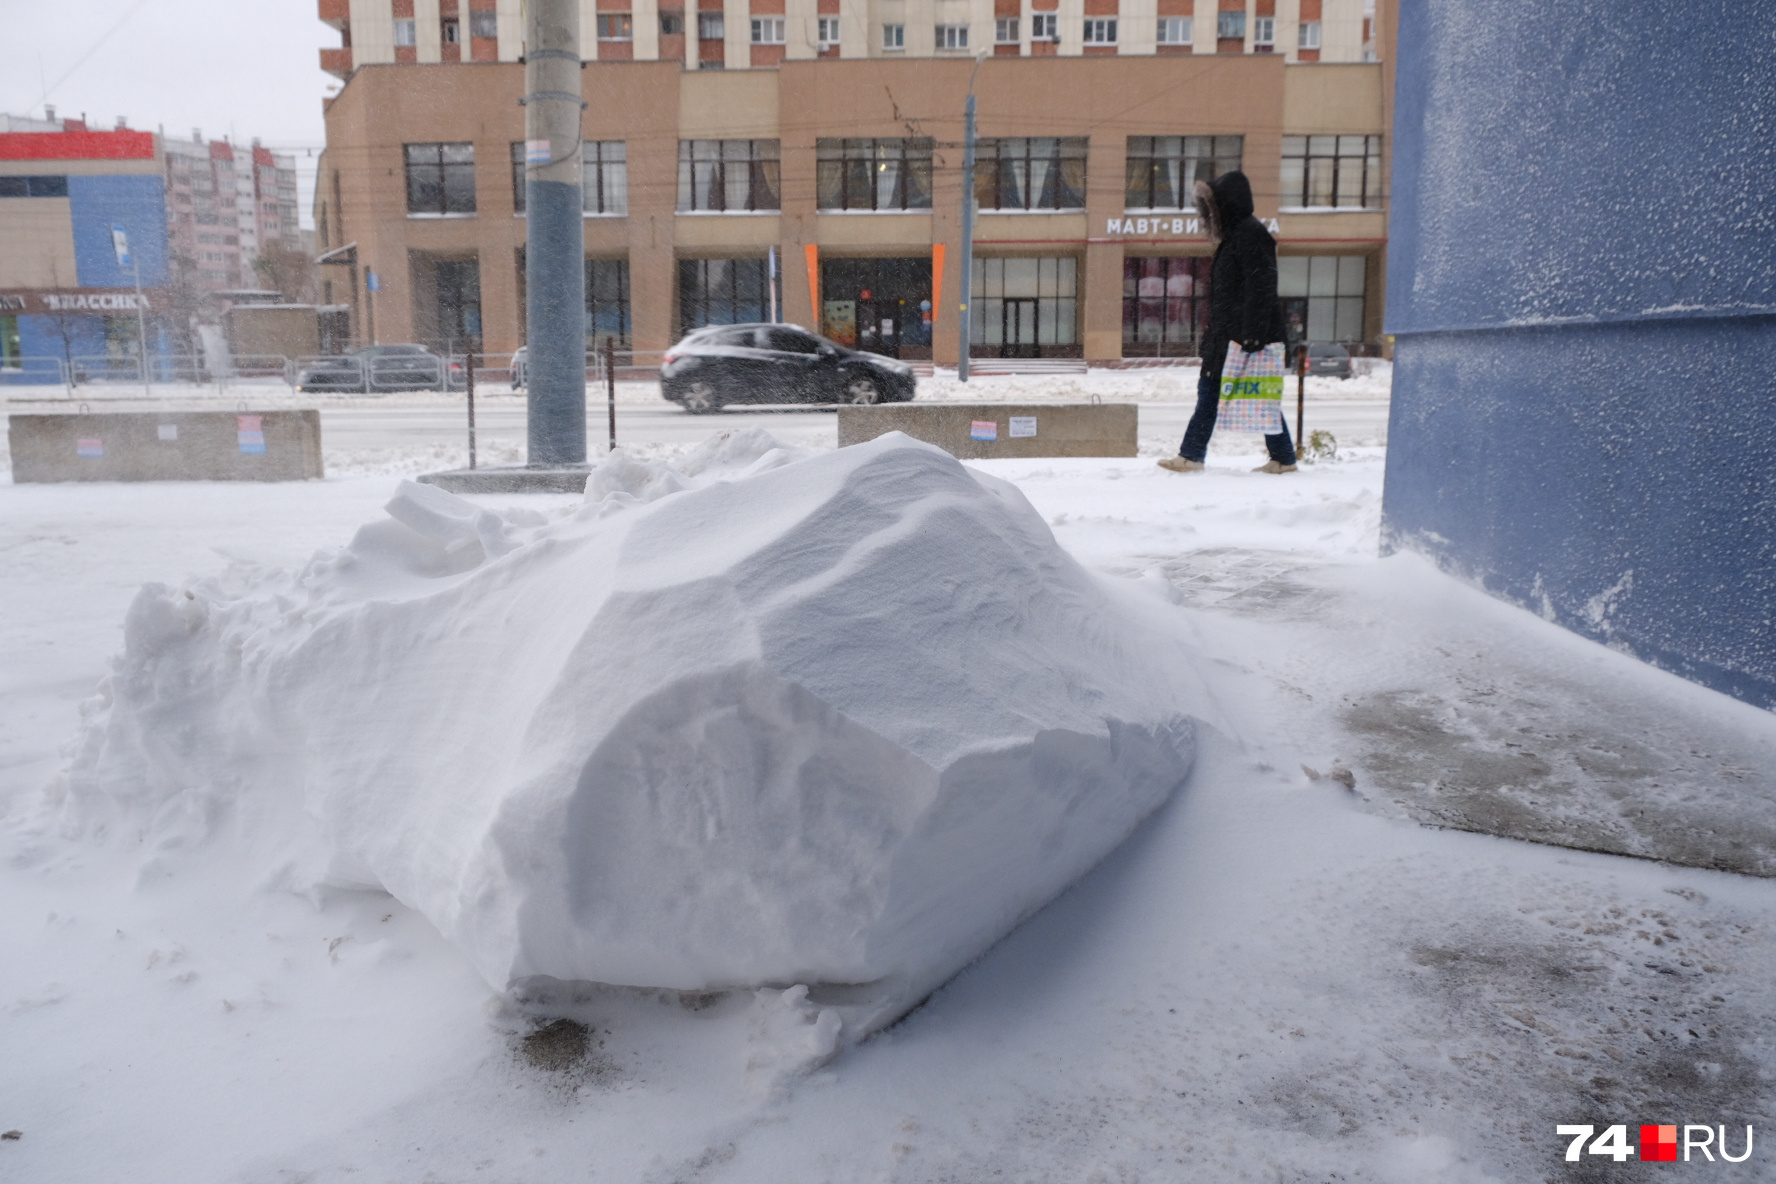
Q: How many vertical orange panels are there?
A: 2